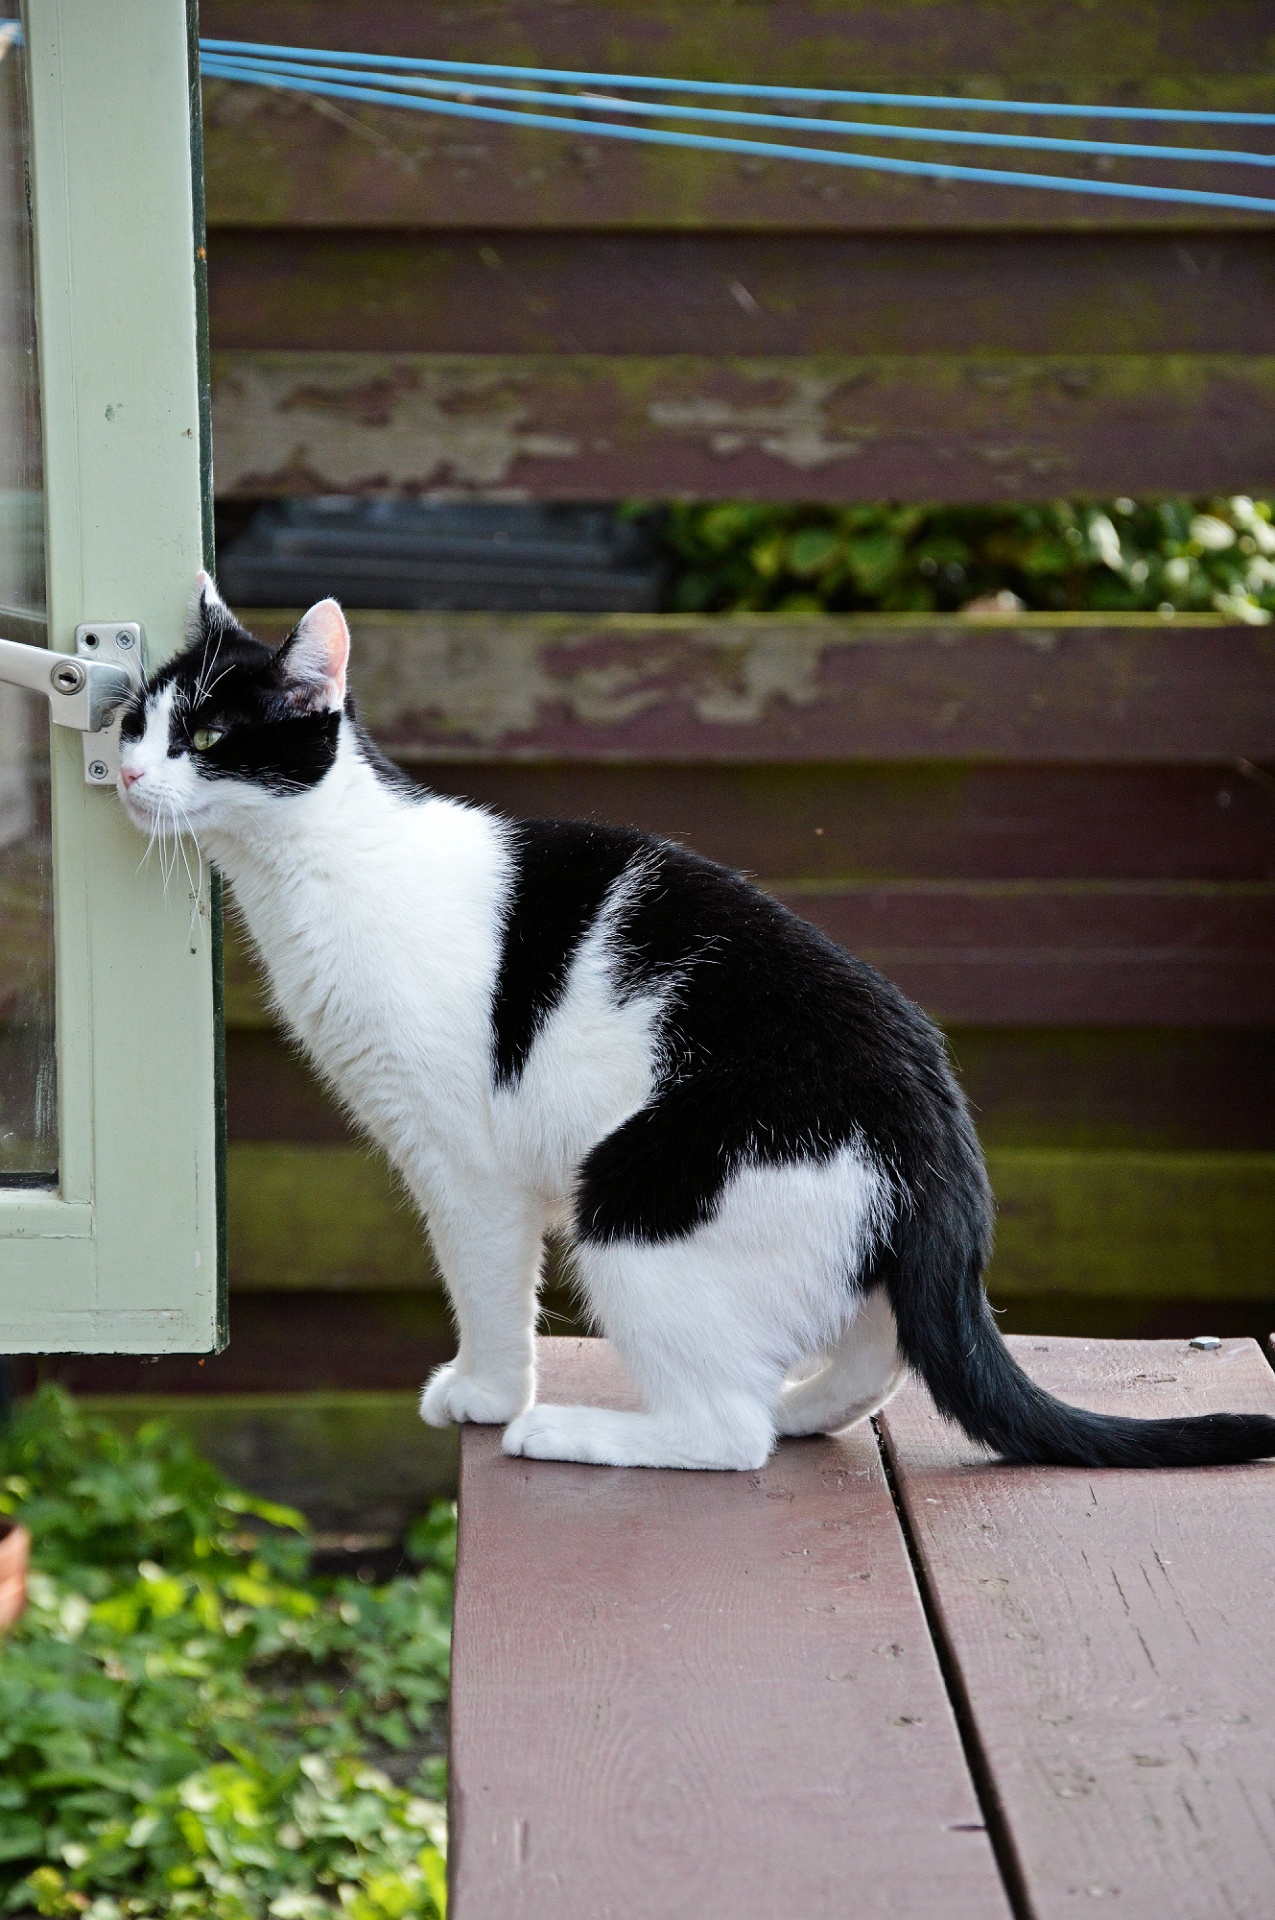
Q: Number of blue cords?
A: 3